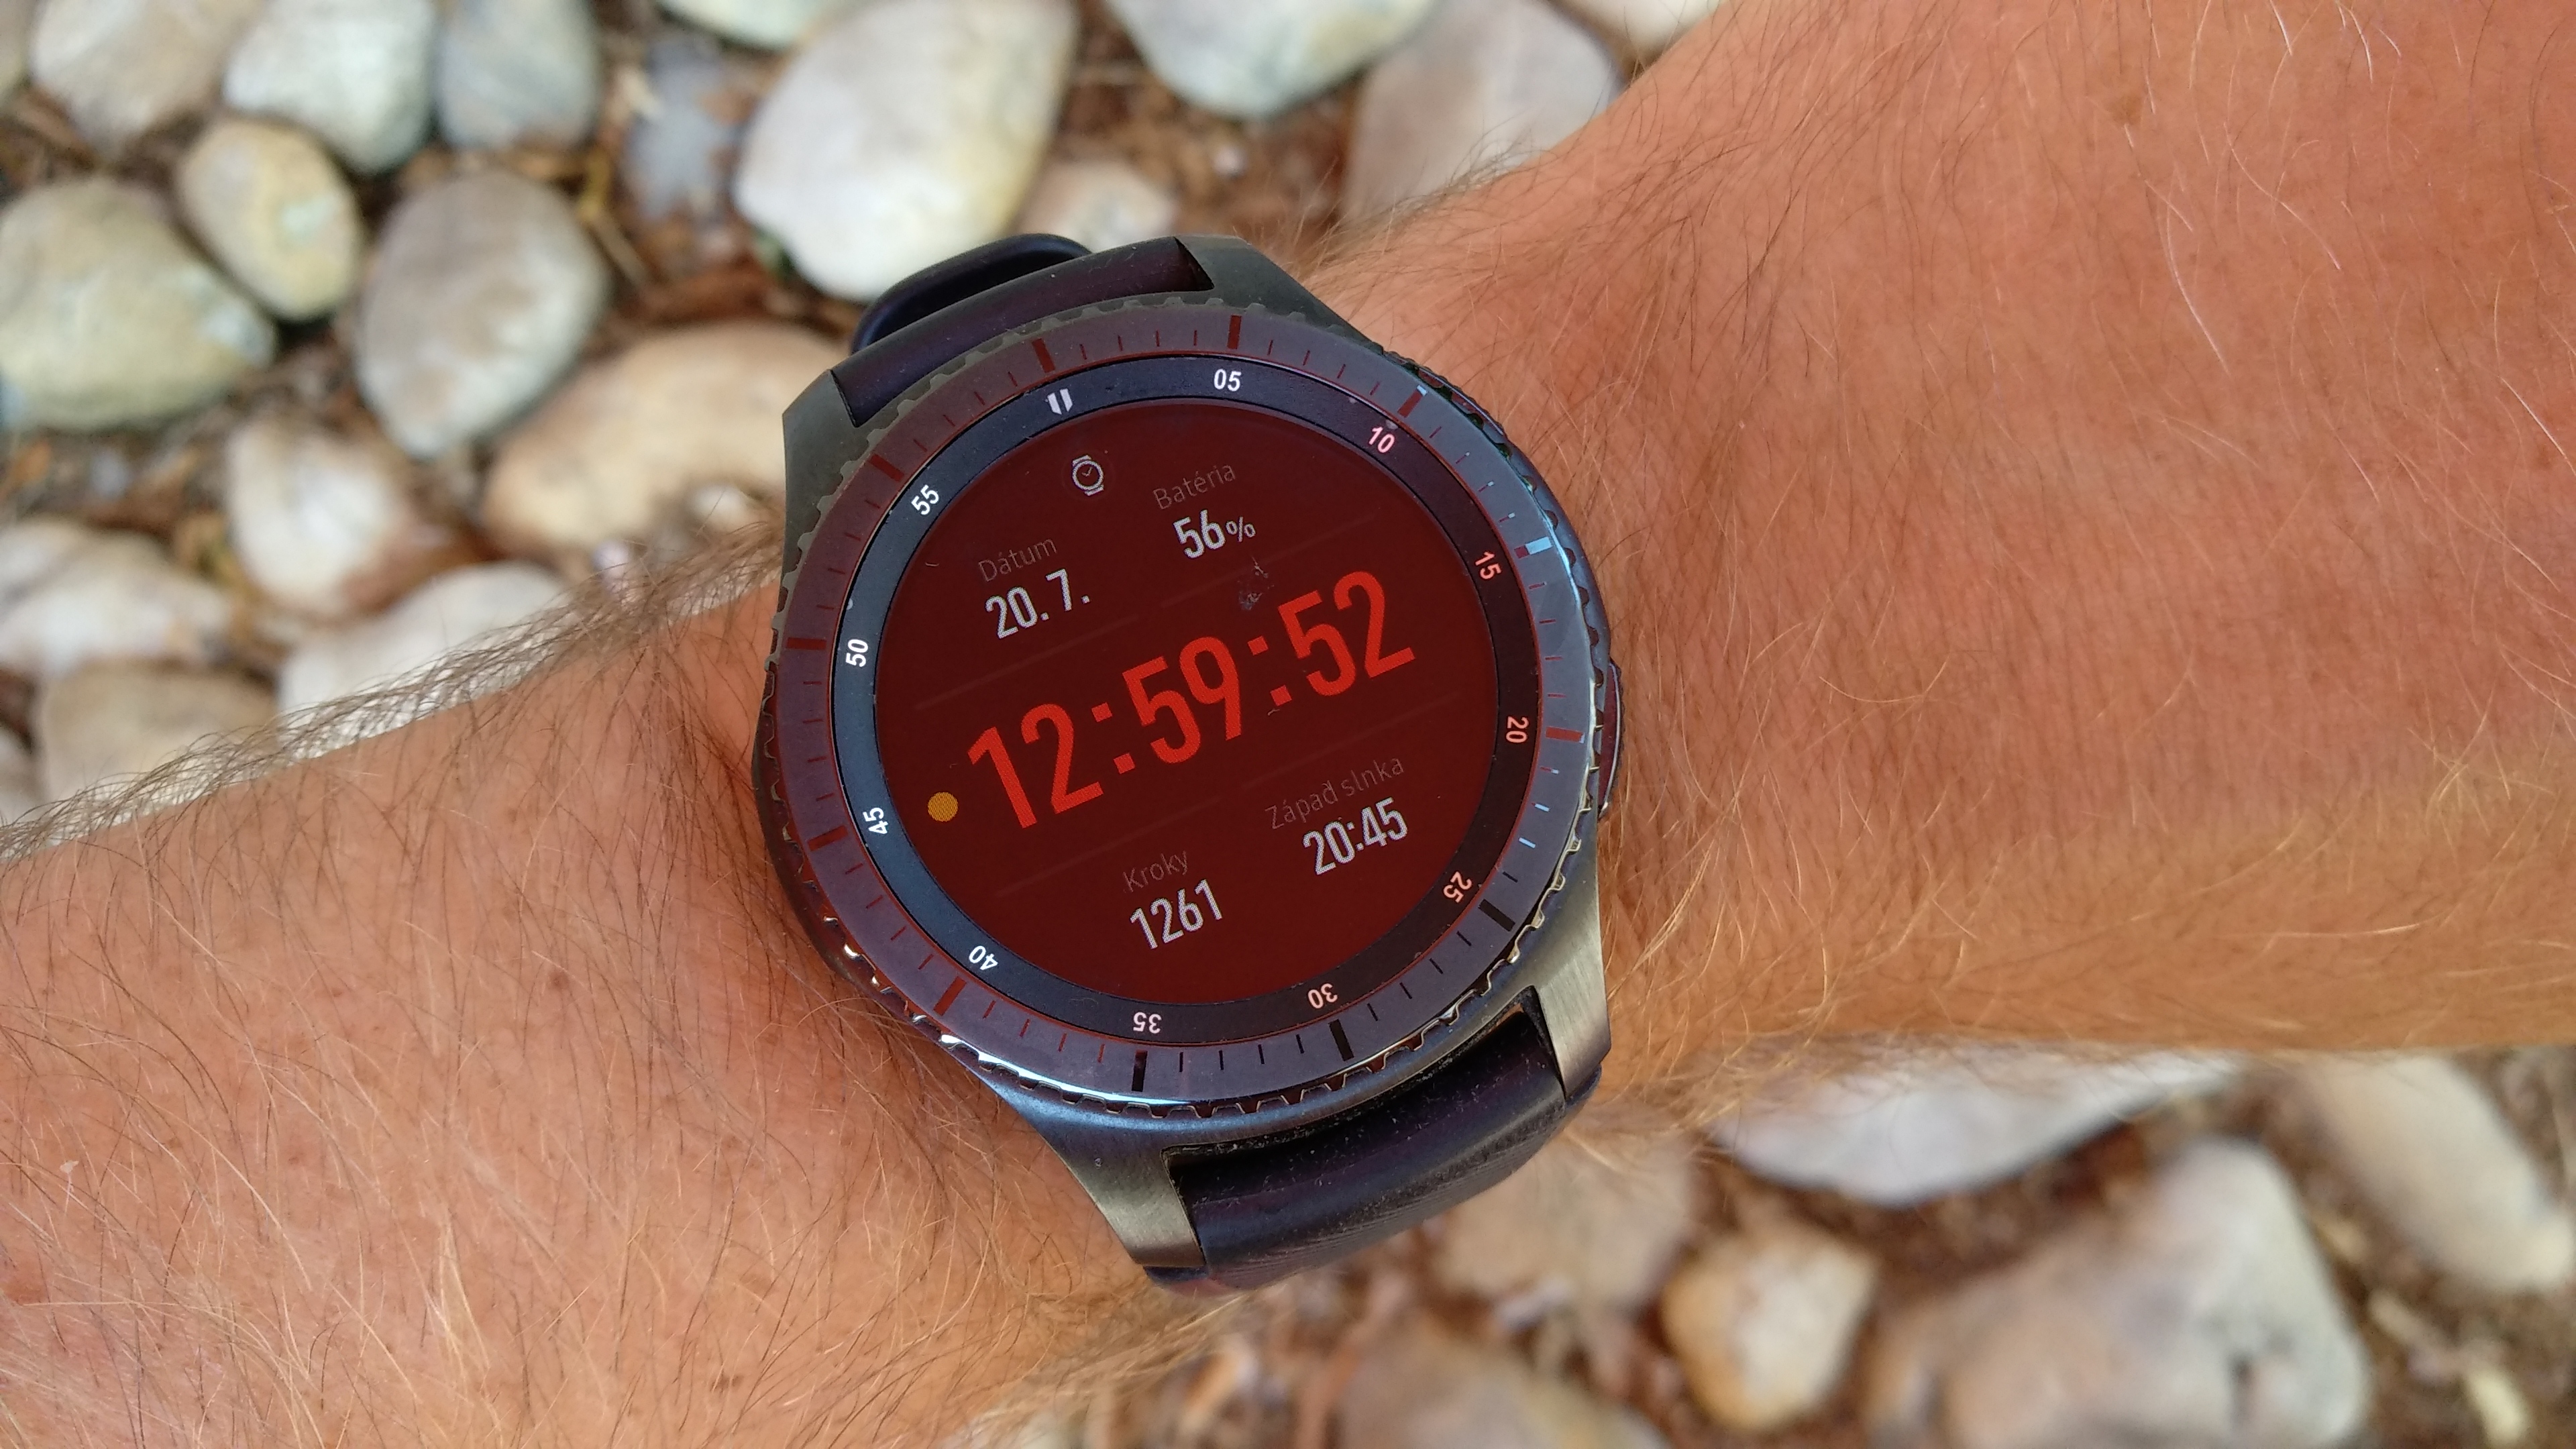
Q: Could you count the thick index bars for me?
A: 12